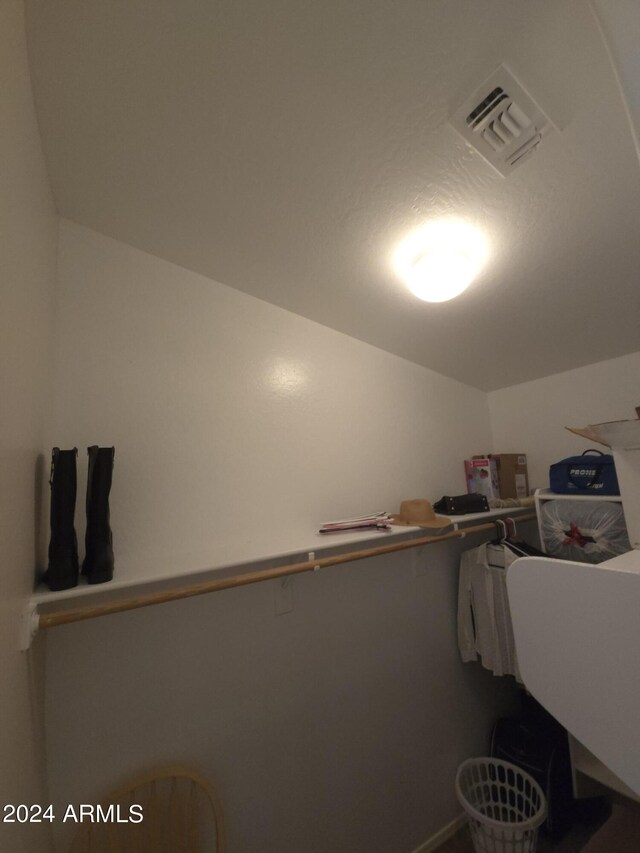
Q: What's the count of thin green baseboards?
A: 0